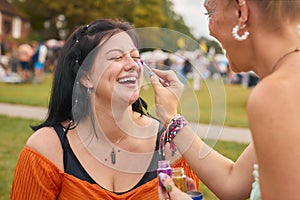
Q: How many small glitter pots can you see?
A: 2